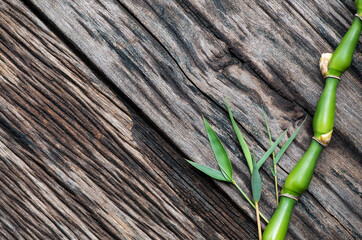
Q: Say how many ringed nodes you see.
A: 4